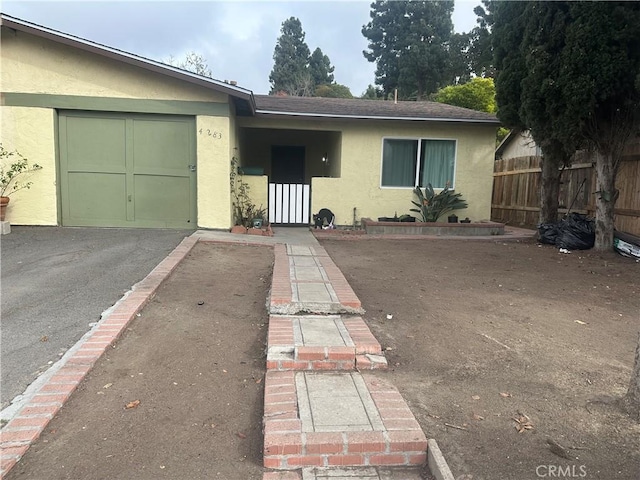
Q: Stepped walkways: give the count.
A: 1